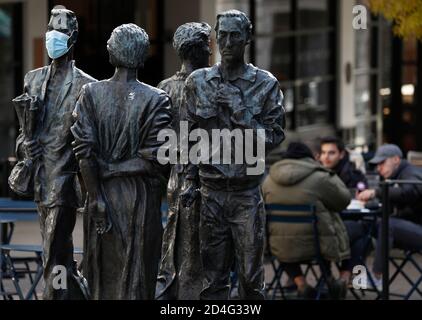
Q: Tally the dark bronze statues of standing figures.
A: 4